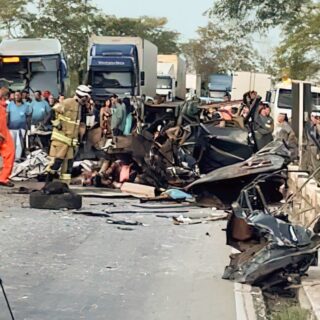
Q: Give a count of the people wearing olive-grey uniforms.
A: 3